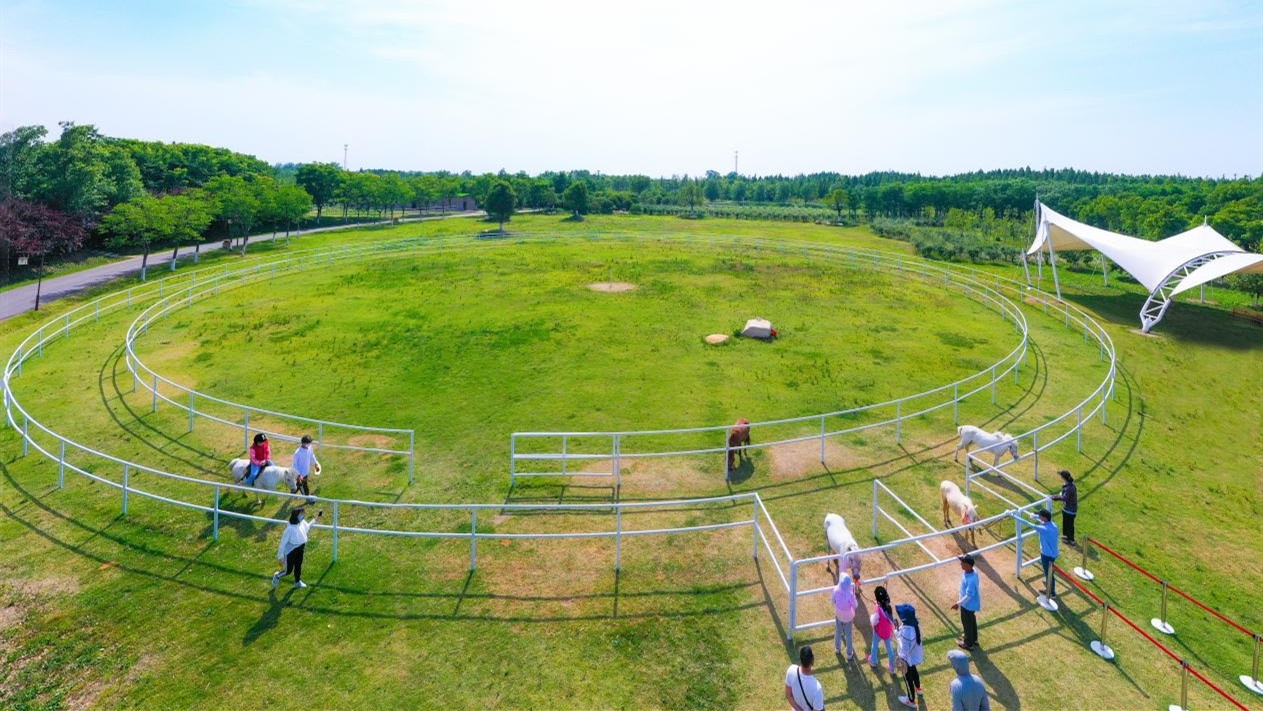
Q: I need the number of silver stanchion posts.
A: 6